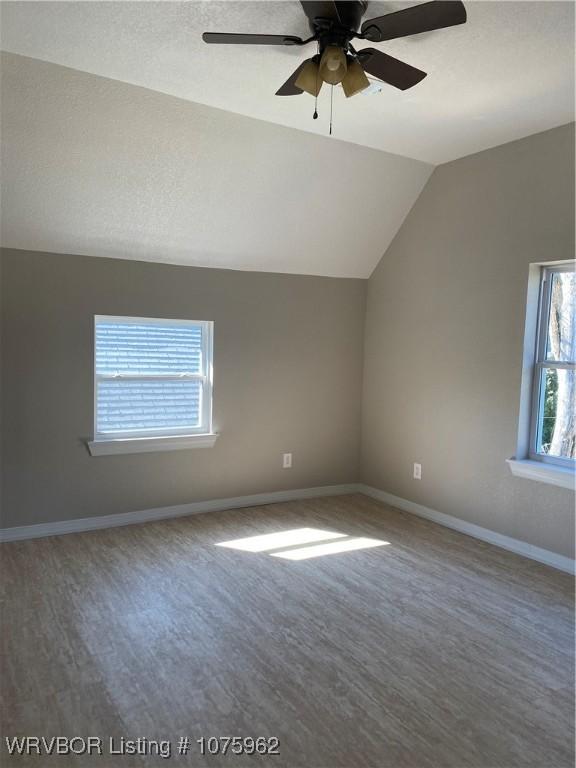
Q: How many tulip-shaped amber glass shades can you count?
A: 3